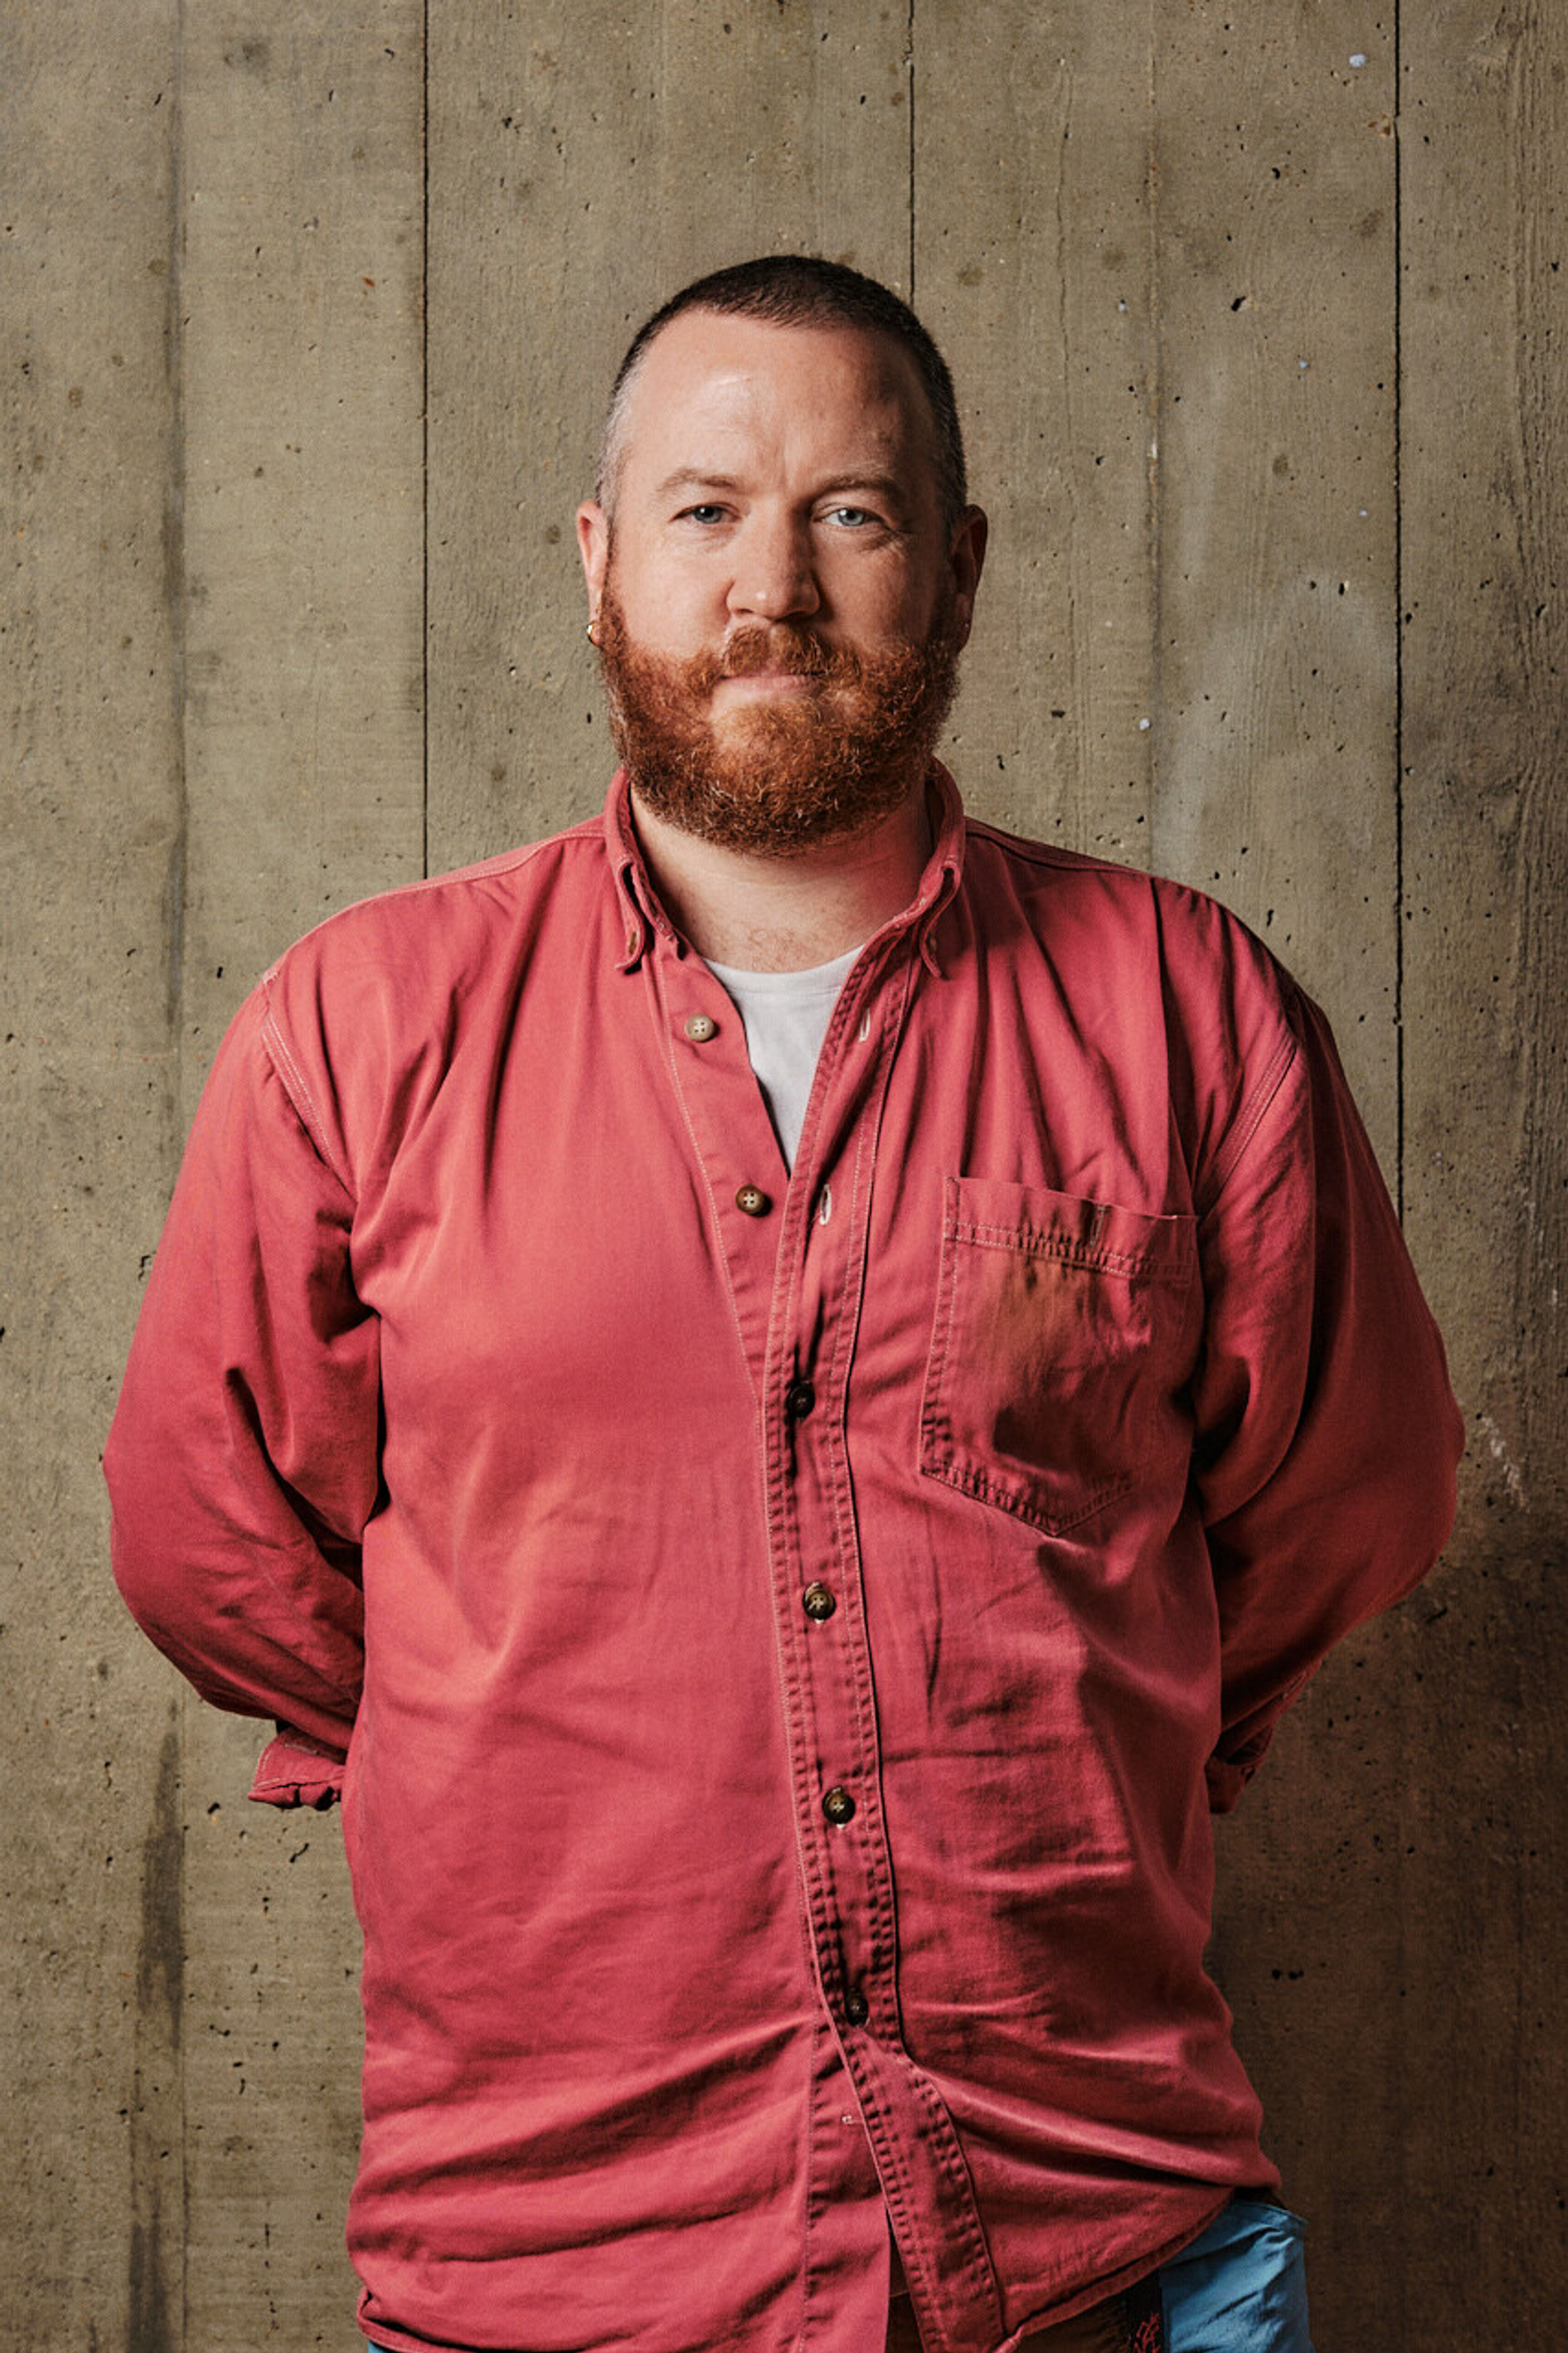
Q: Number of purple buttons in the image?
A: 0